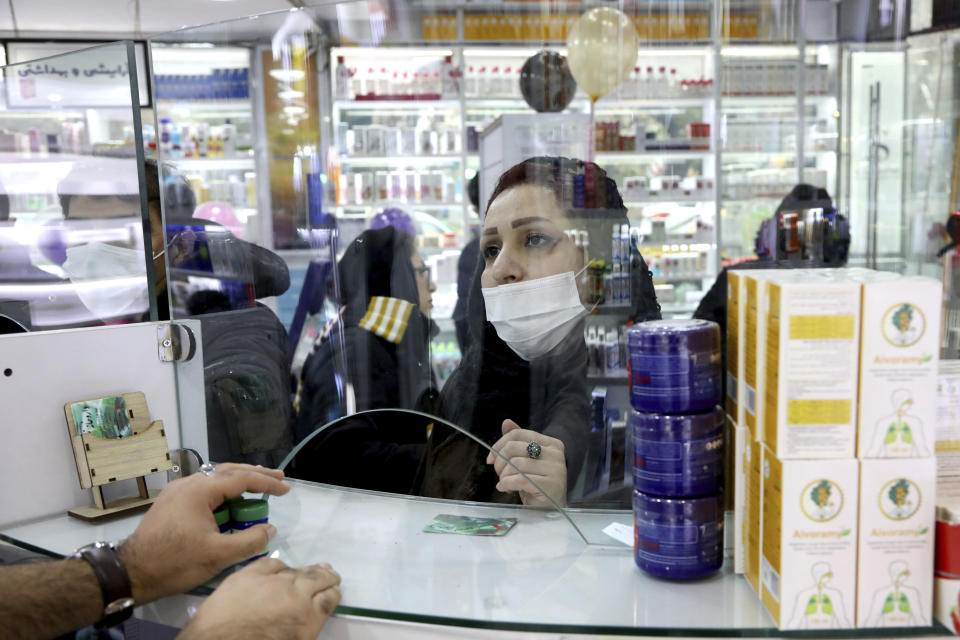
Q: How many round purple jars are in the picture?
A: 3